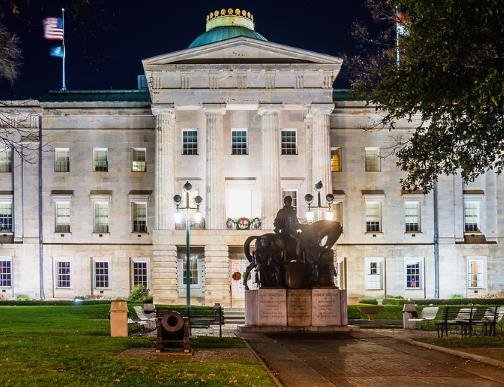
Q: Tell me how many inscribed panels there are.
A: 3